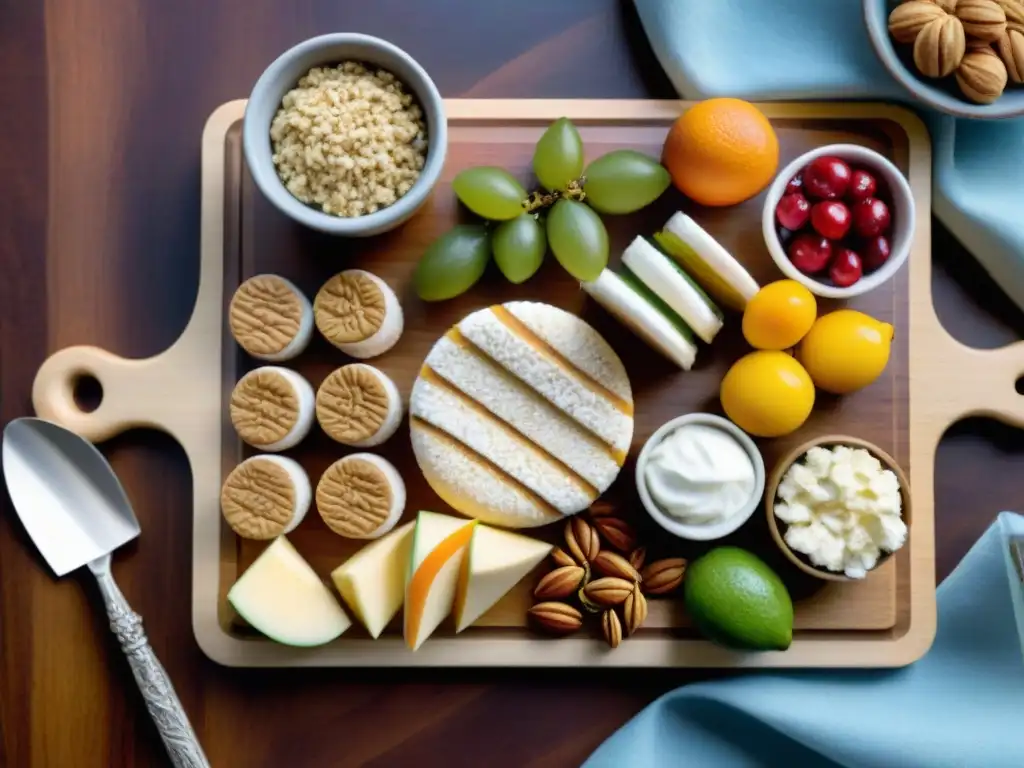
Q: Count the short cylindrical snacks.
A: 6